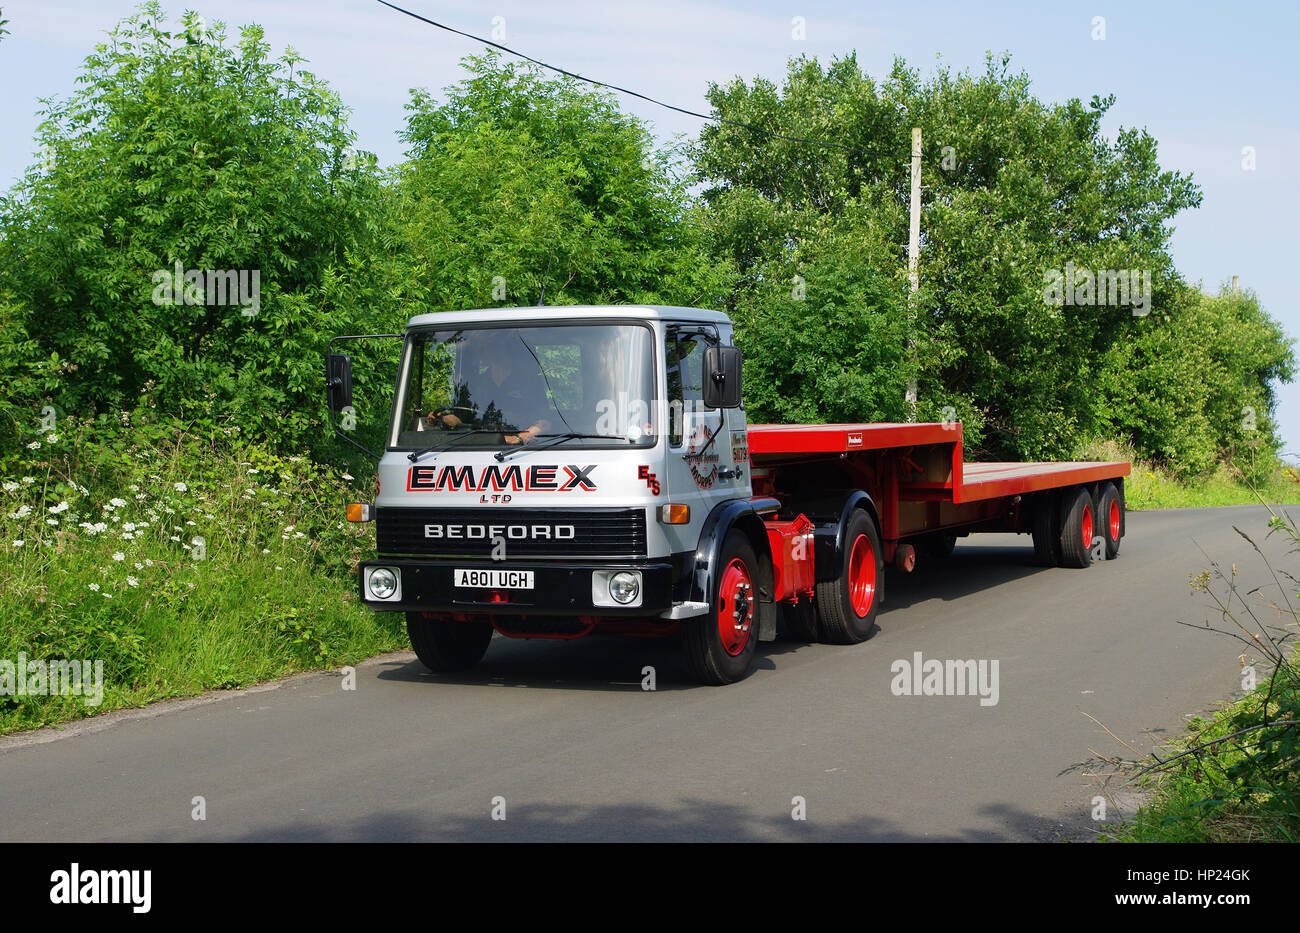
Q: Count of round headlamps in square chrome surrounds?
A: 2